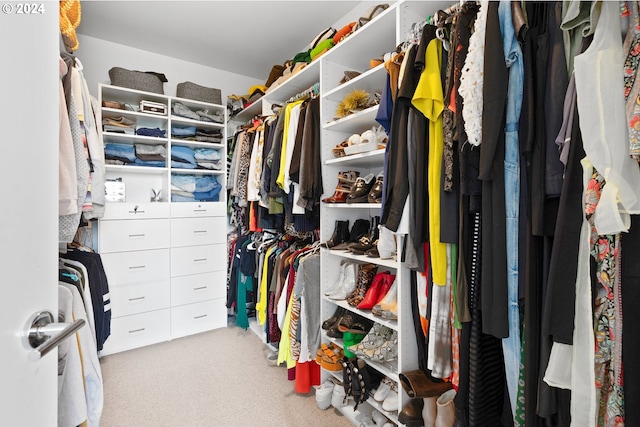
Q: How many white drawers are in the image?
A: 10